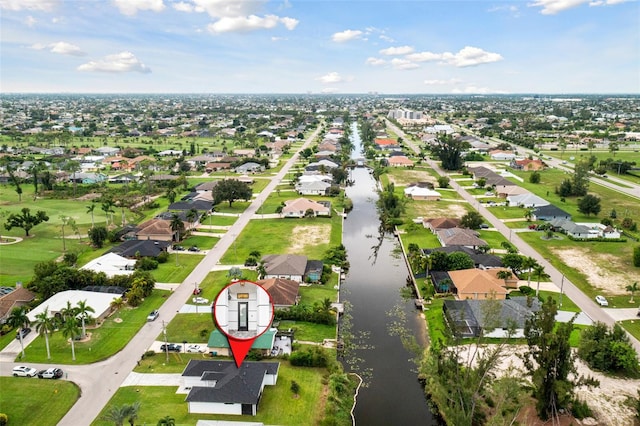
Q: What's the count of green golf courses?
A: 1